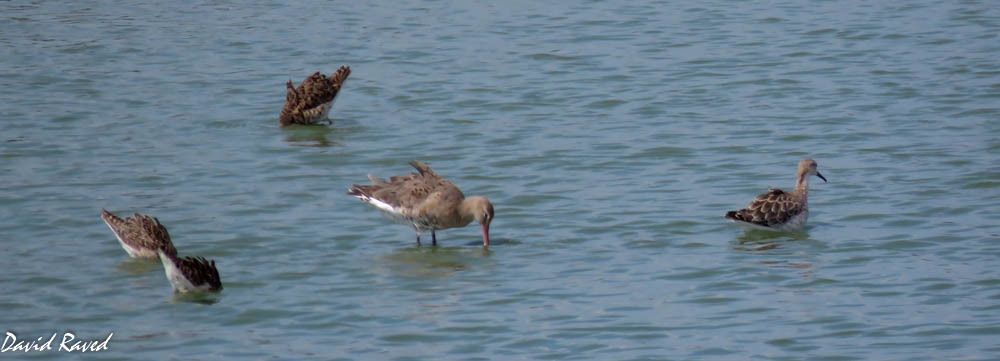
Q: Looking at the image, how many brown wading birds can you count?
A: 5